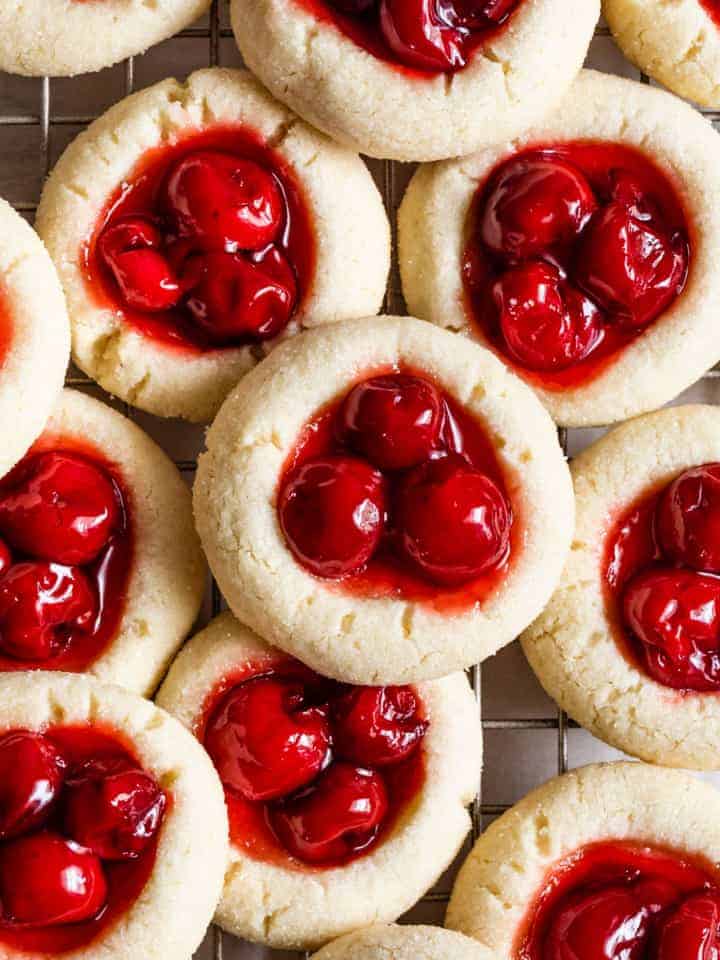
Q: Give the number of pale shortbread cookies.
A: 13